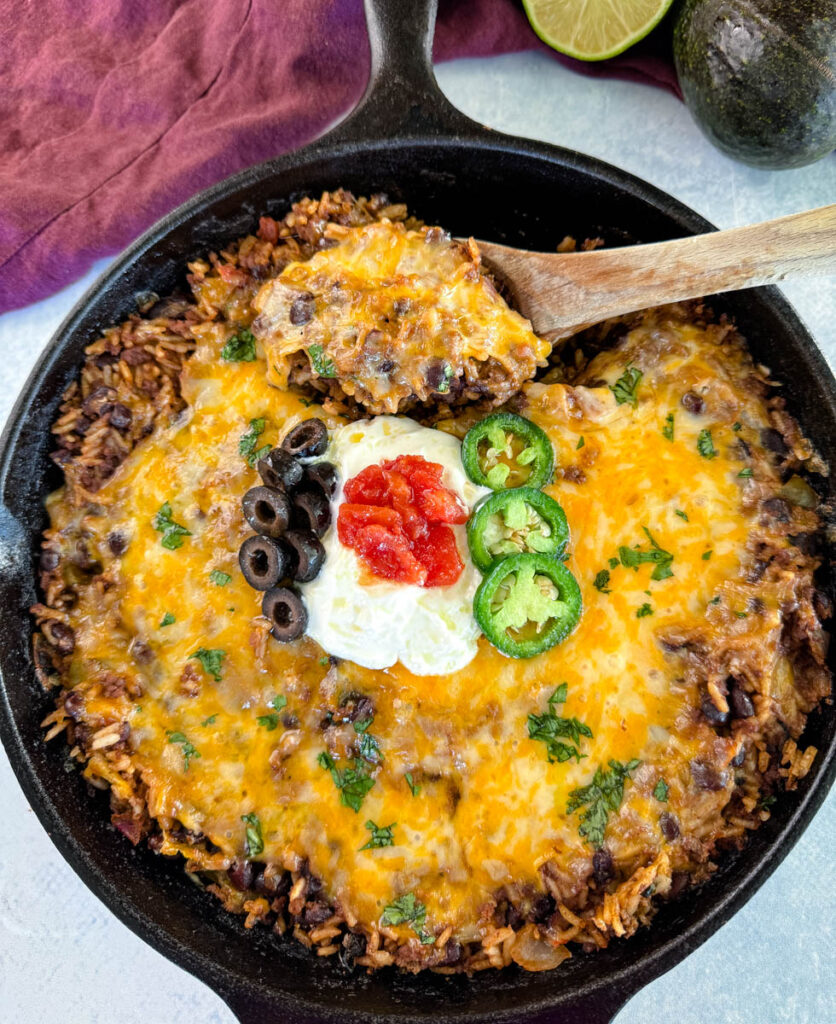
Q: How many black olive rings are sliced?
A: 8